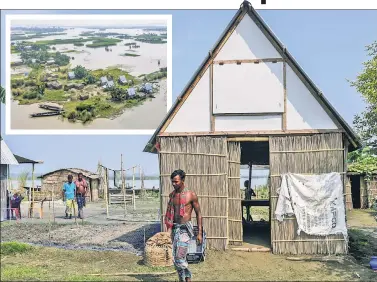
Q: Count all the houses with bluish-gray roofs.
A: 6